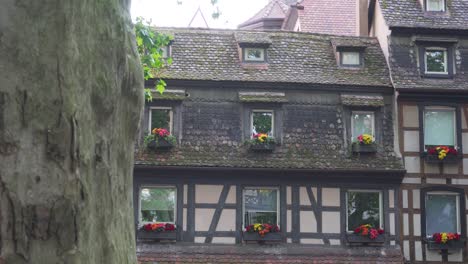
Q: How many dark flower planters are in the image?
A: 8